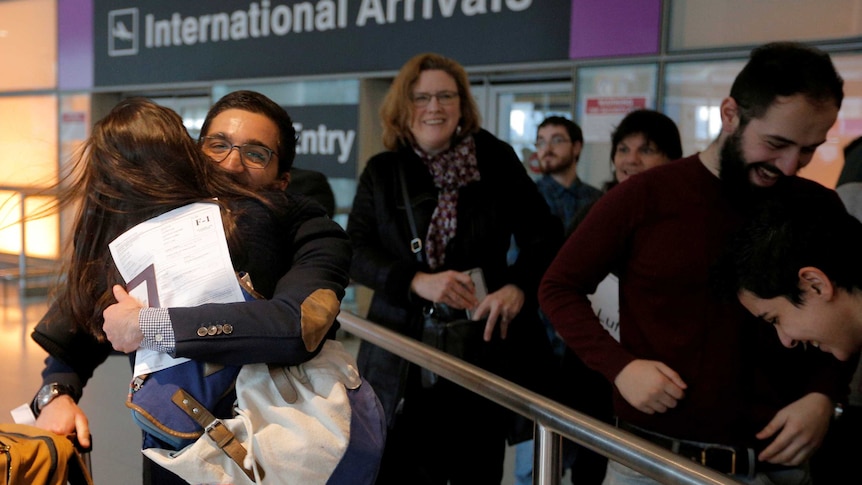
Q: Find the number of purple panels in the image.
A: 2